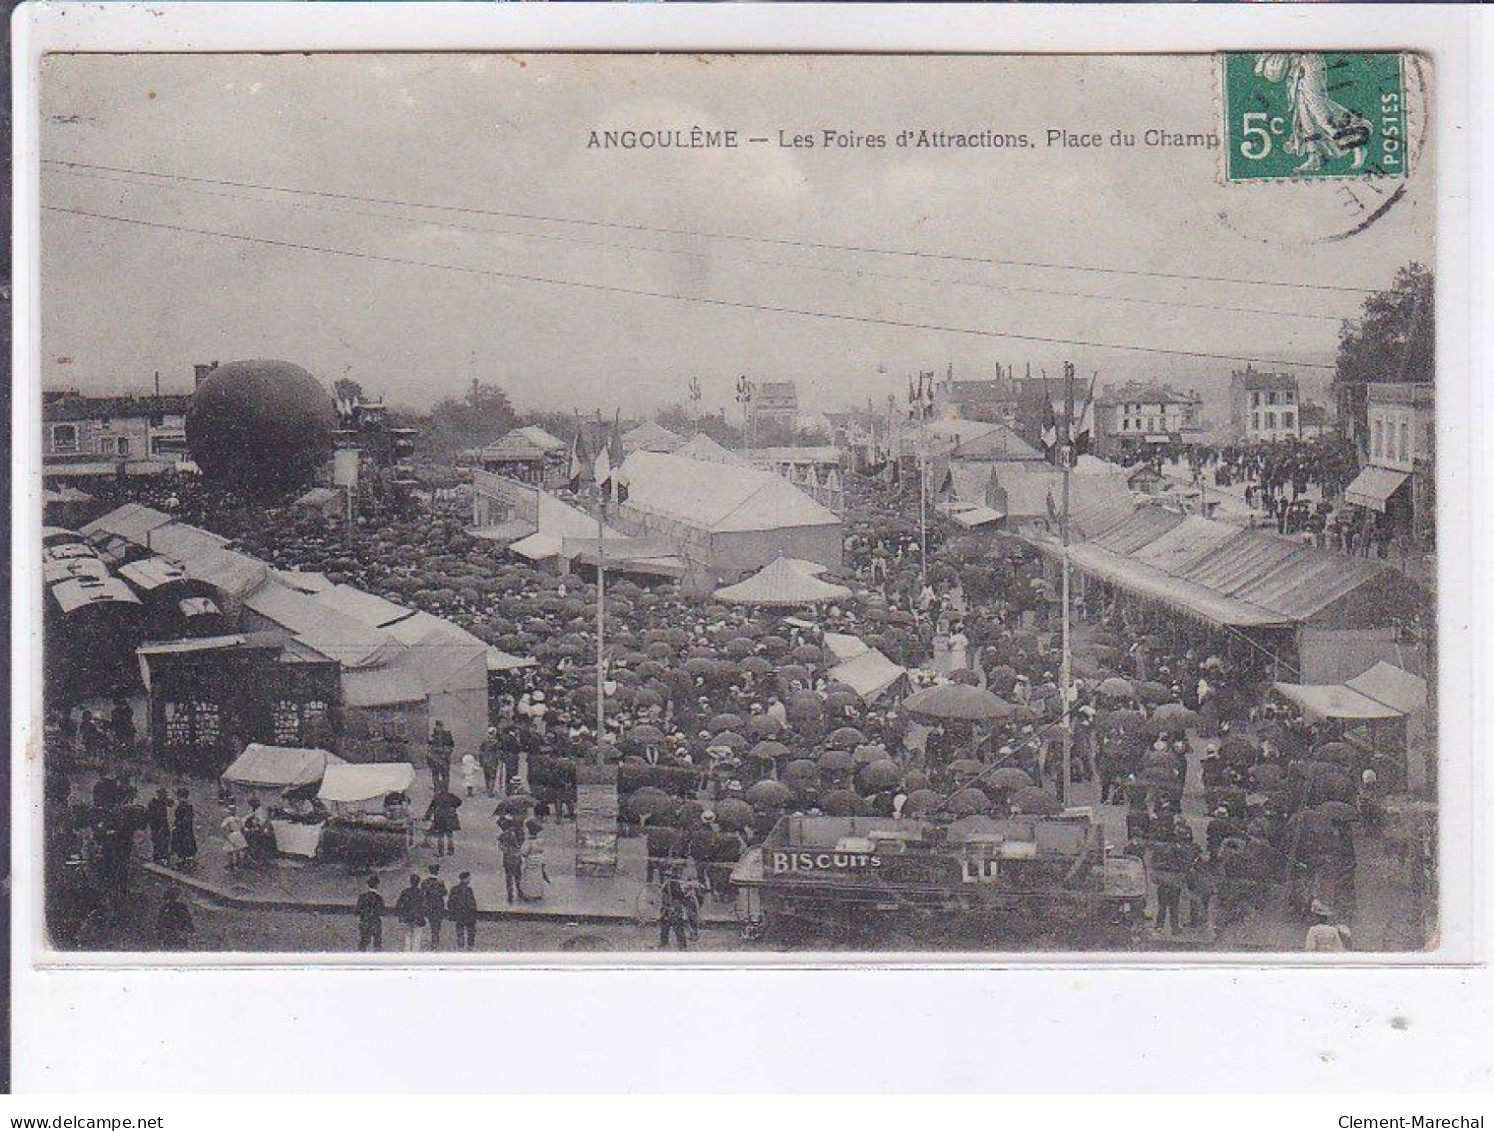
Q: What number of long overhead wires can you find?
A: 3